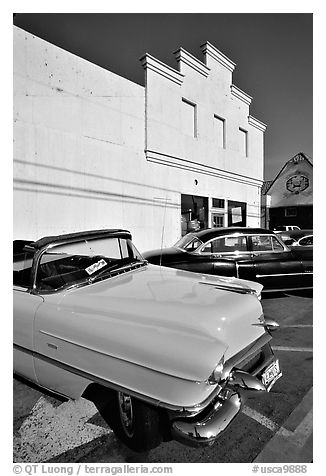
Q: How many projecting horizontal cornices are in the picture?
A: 6